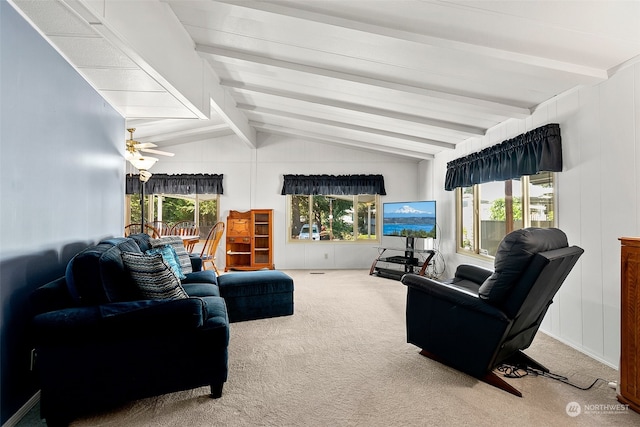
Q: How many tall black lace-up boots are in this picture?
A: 0